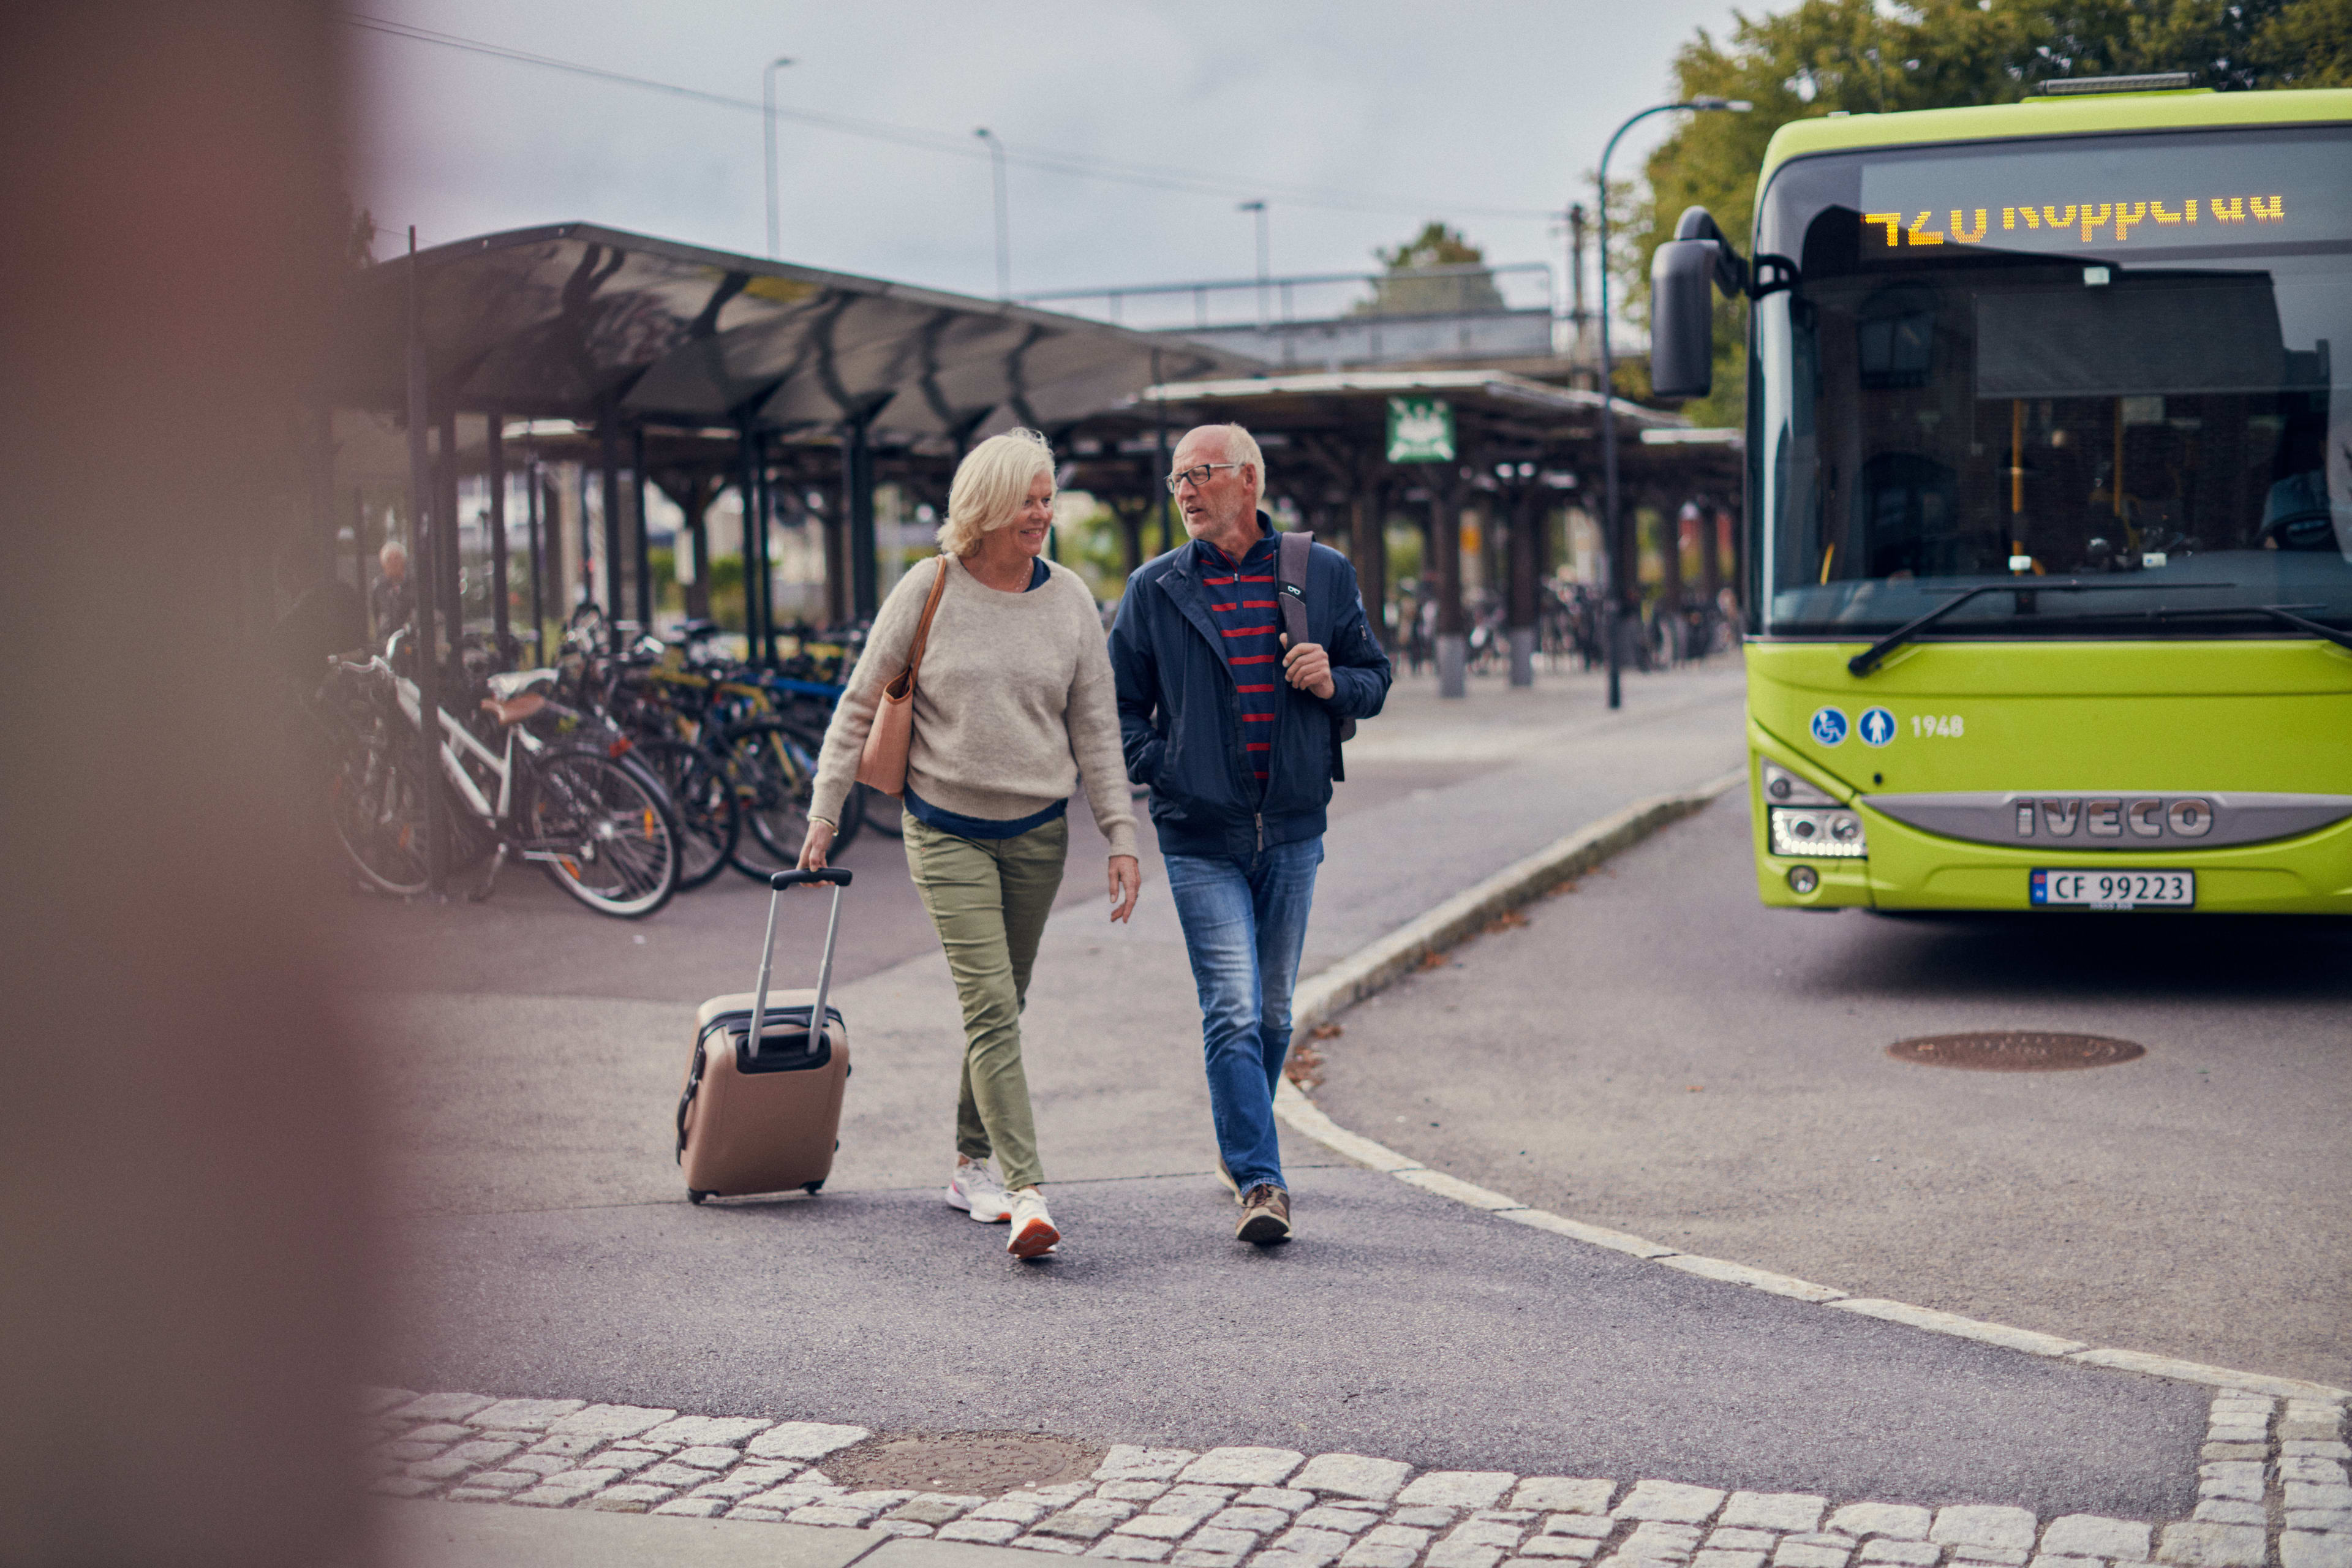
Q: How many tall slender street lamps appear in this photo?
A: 4